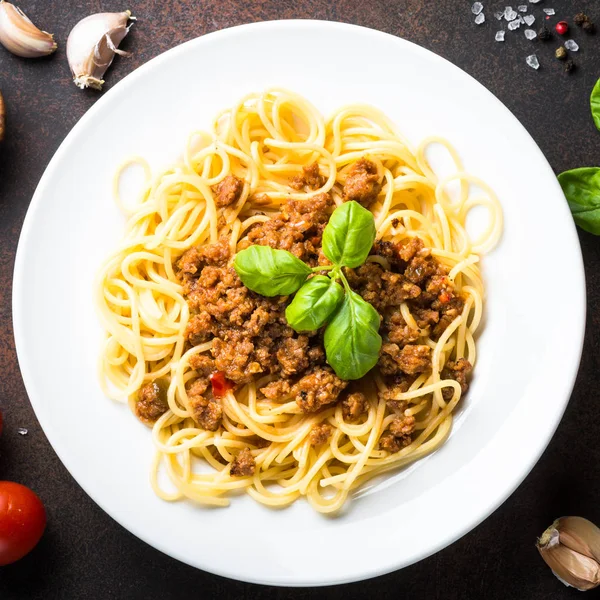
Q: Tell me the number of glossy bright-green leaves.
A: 6